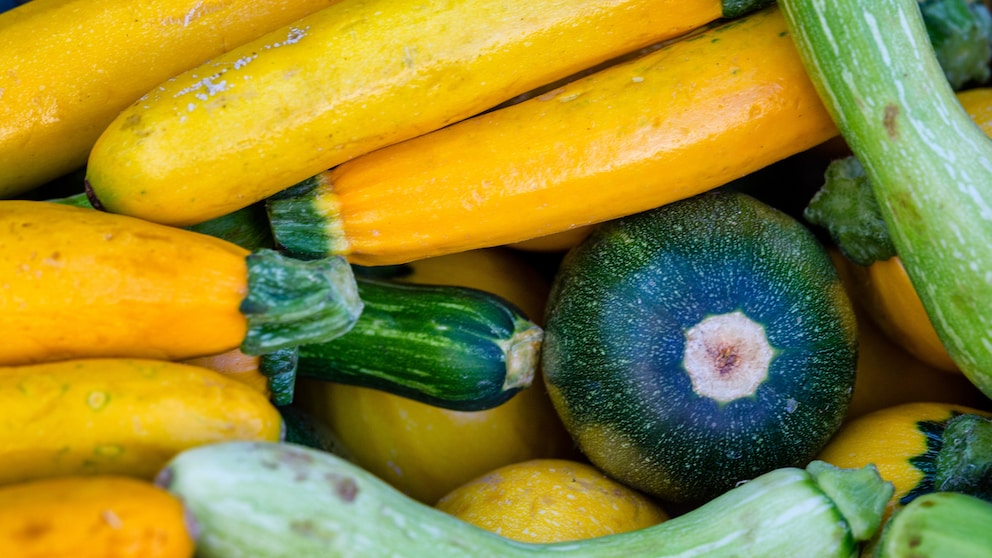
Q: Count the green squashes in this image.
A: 5